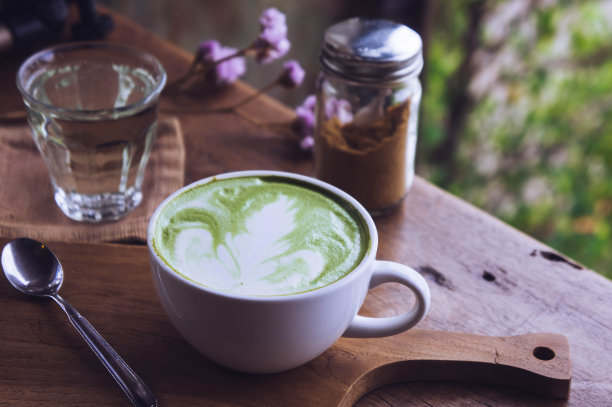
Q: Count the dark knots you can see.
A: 3